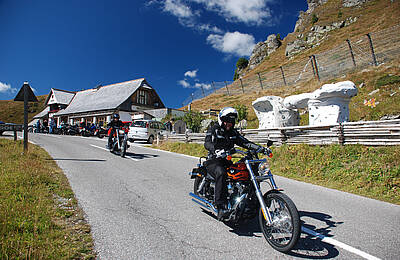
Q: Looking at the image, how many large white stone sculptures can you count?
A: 2